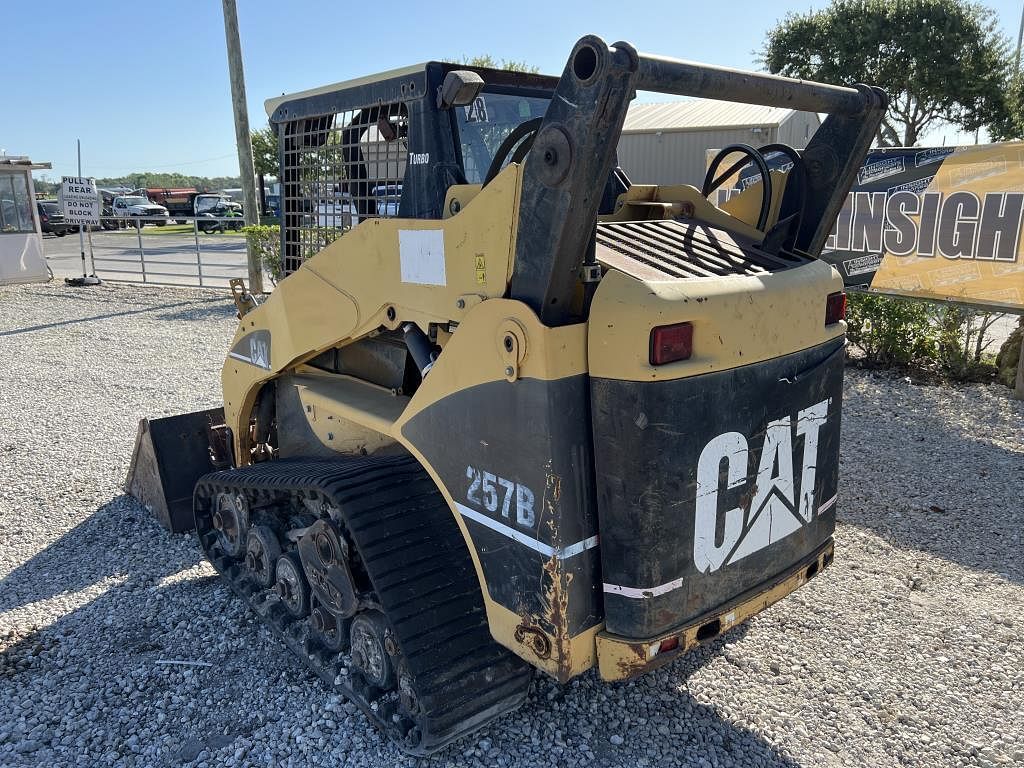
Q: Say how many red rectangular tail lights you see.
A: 2